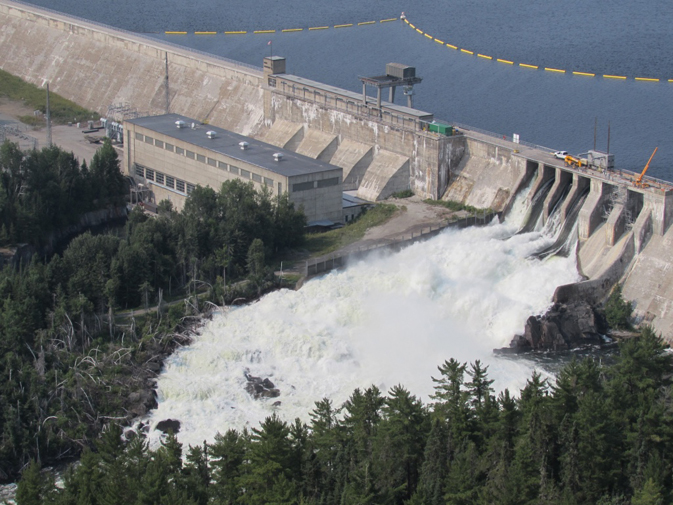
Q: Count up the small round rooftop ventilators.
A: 4